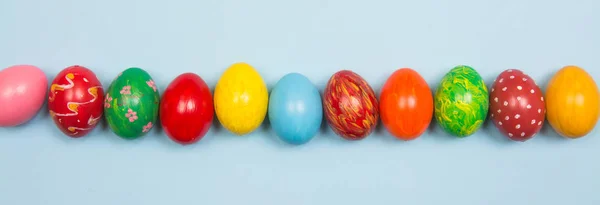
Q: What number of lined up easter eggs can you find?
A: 11